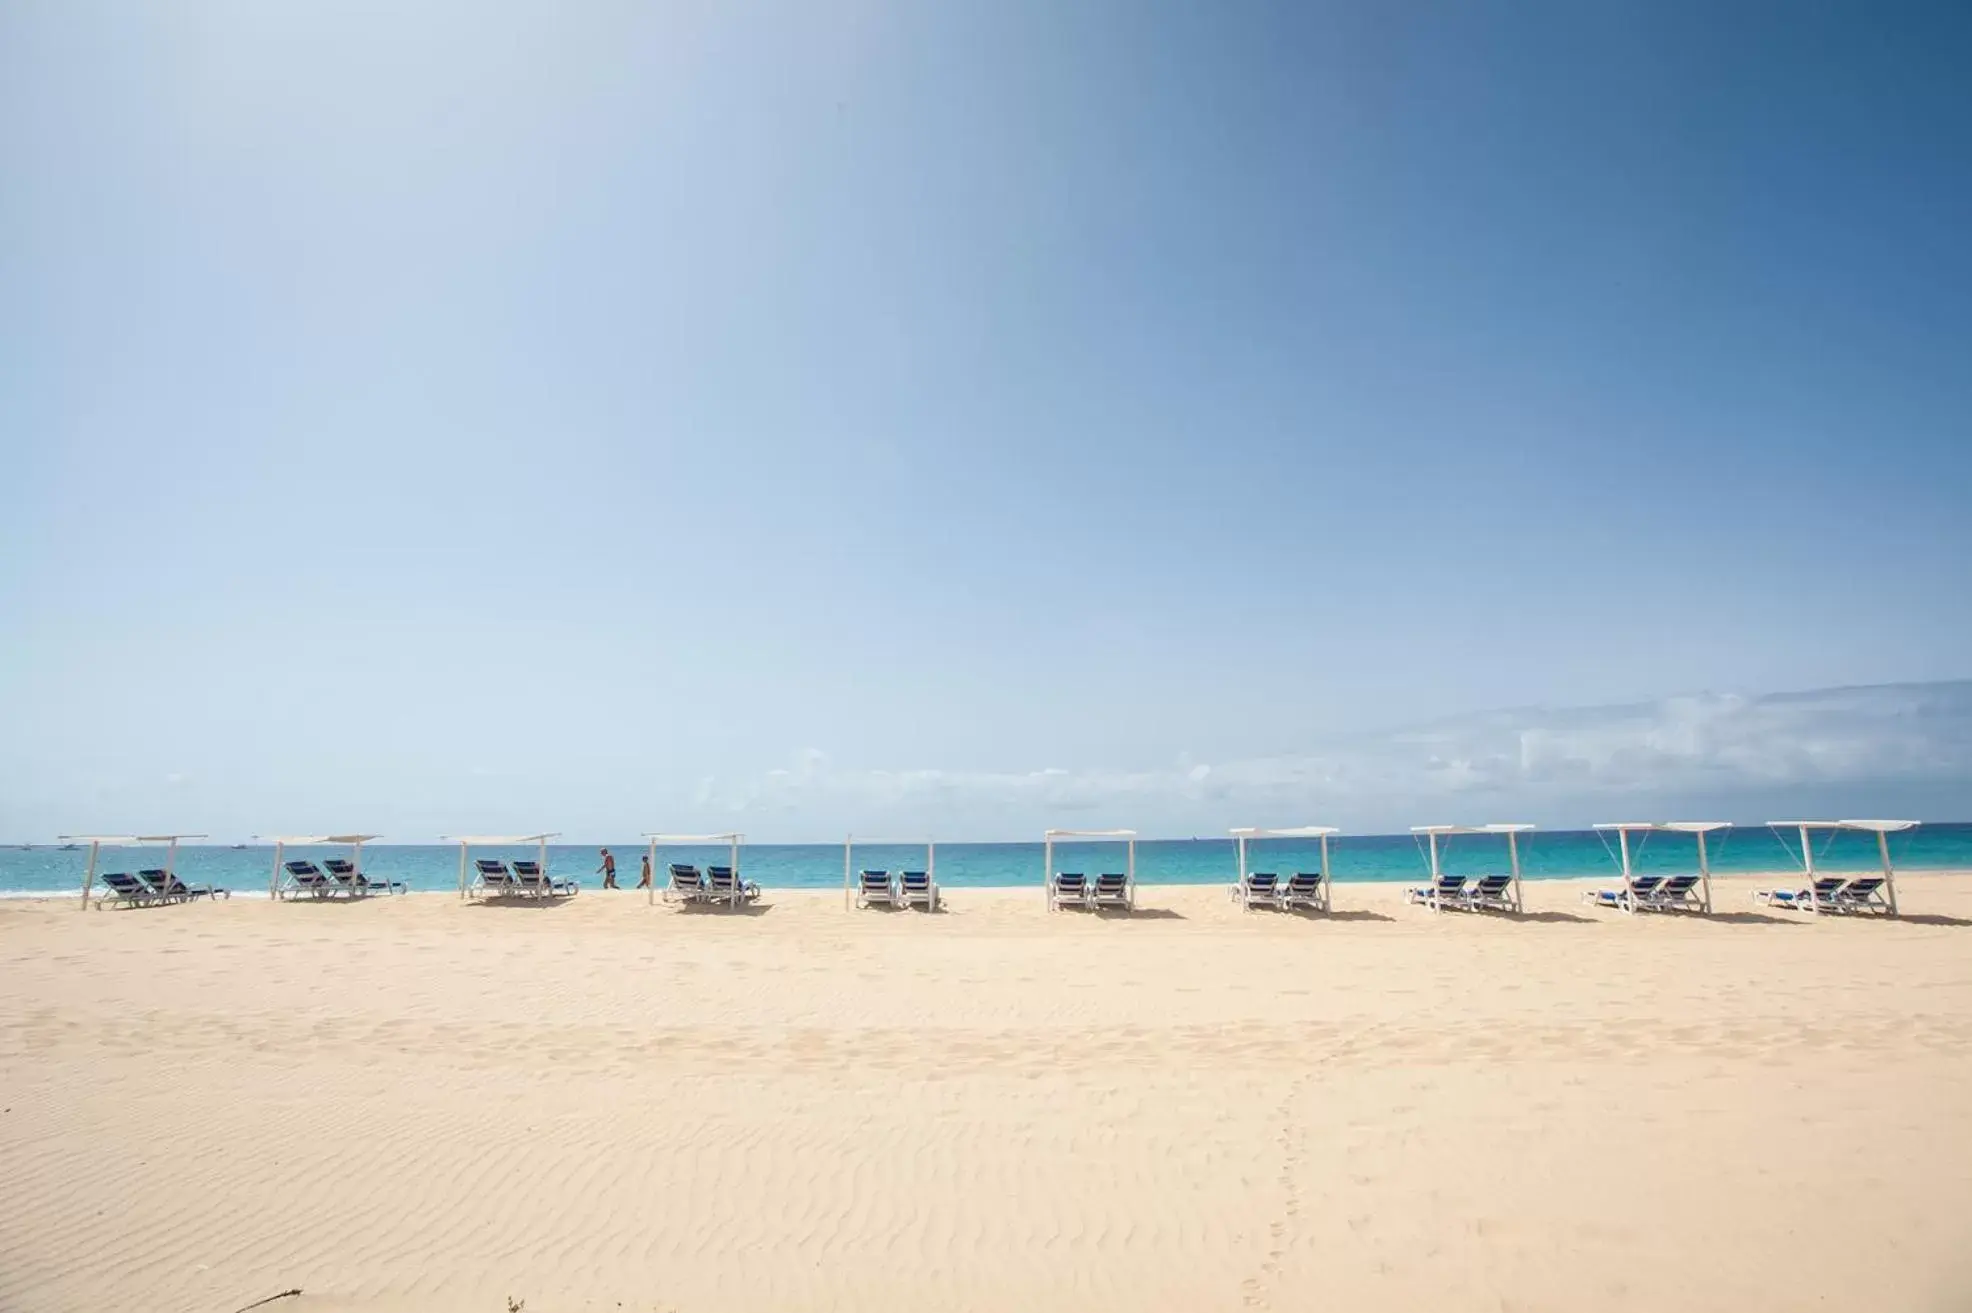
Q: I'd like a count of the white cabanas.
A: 10